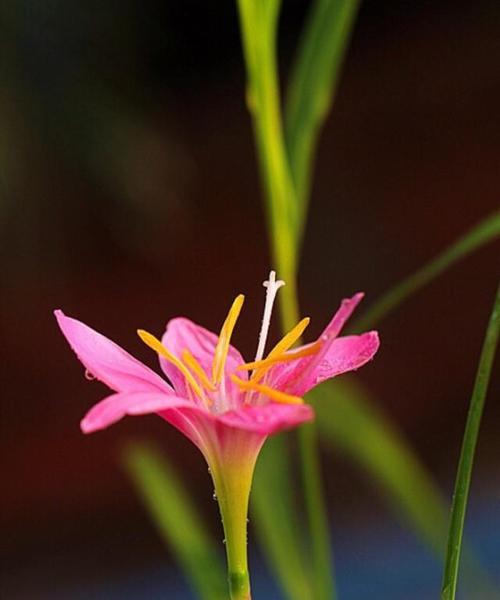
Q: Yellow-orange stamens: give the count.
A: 6